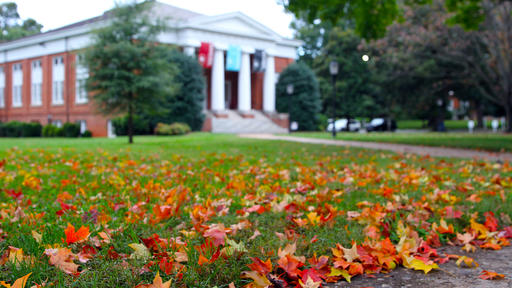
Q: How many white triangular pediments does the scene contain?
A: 1